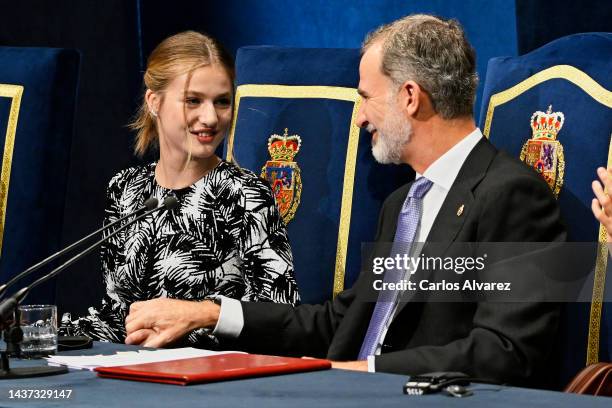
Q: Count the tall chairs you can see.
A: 3